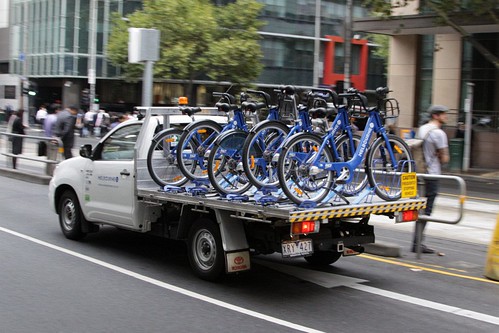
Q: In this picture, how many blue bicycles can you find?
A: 5